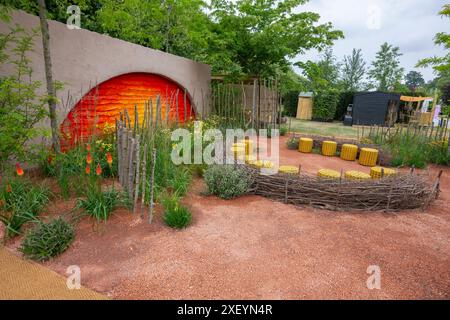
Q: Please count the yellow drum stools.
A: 12